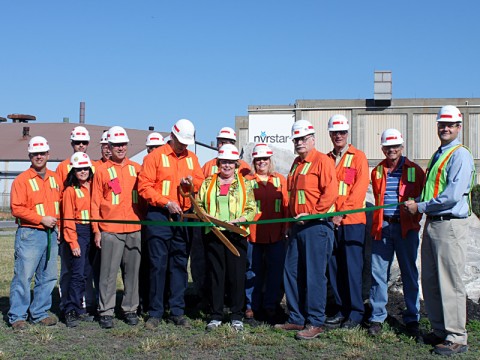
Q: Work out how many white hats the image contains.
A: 14